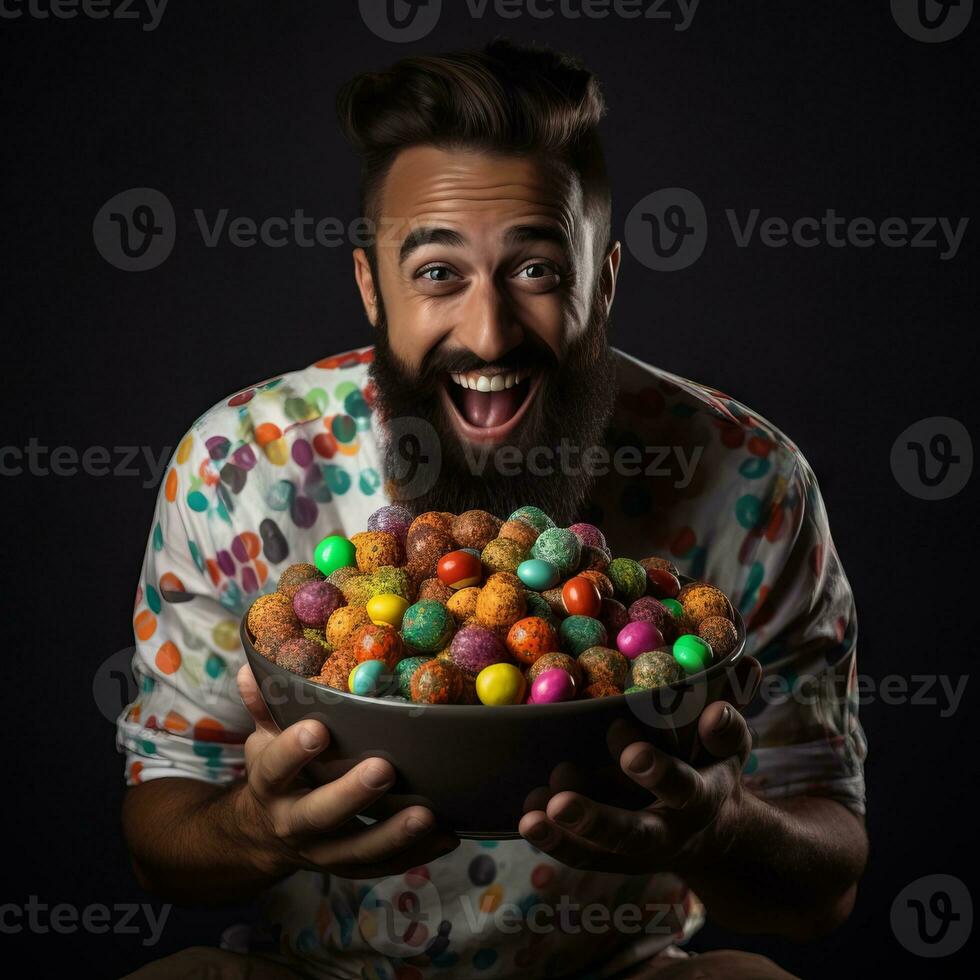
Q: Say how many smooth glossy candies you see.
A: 12